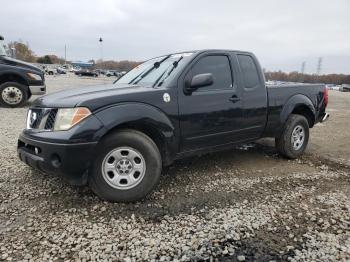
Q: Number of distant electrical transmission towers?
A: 2